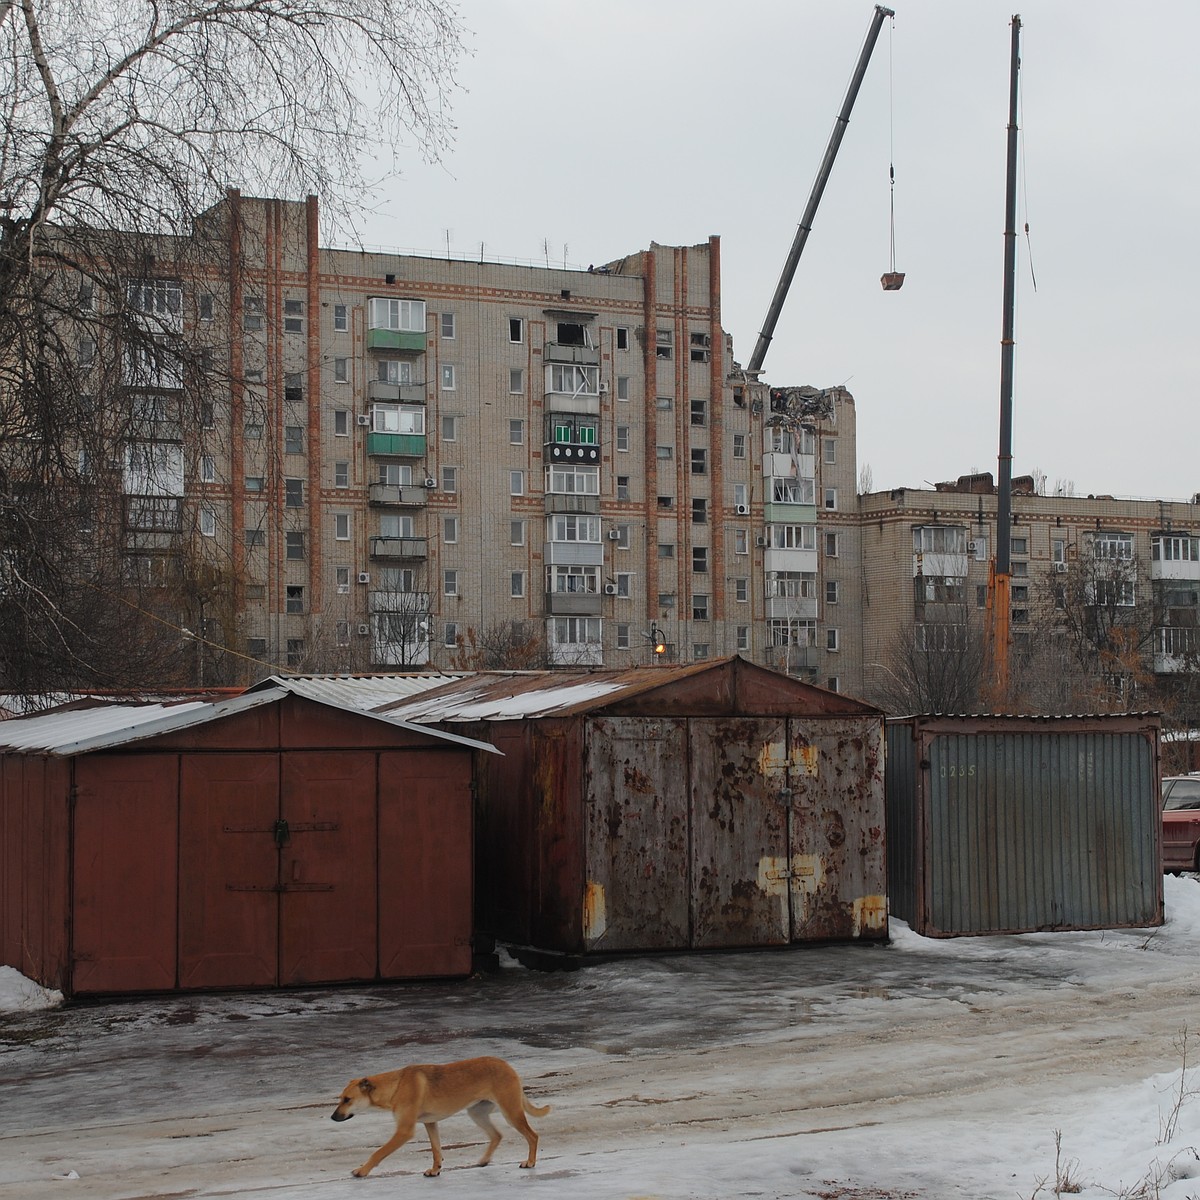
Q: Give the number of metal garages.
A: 3